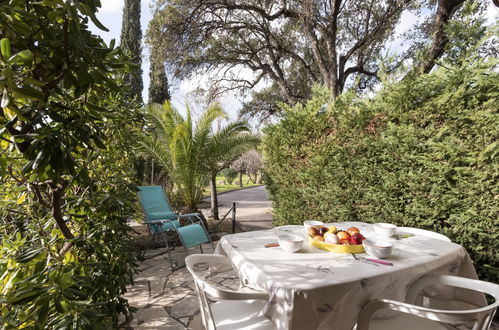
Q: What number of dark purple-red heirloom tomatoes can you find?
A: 0